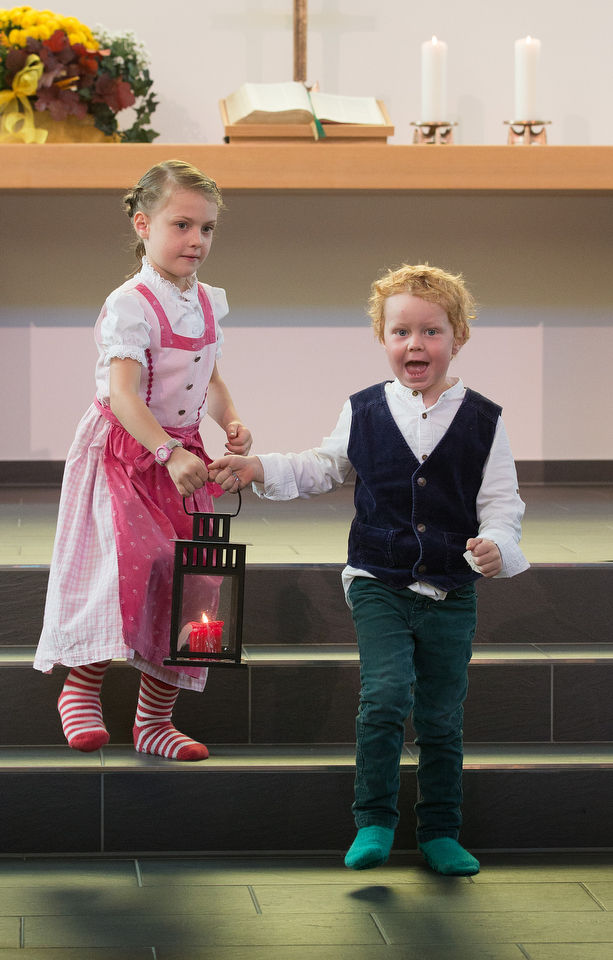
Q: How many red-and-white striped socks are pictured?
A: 2